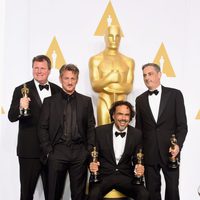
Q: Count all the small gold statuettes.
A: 4